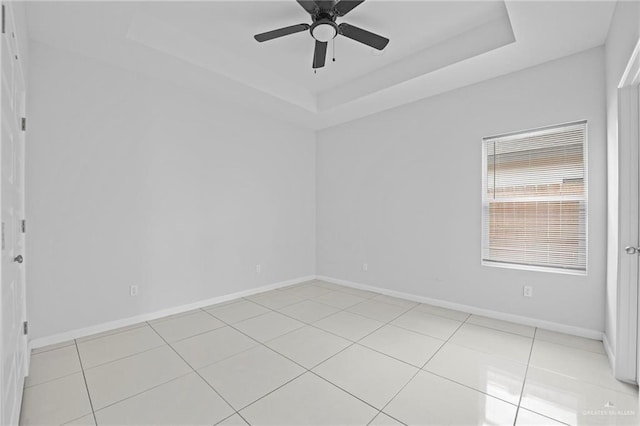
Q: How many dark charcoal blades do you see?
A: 5